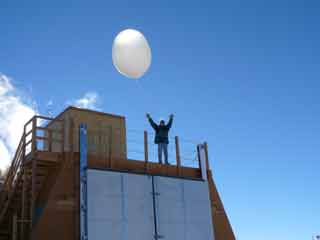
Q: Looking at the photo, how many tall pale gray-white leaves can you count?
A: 2